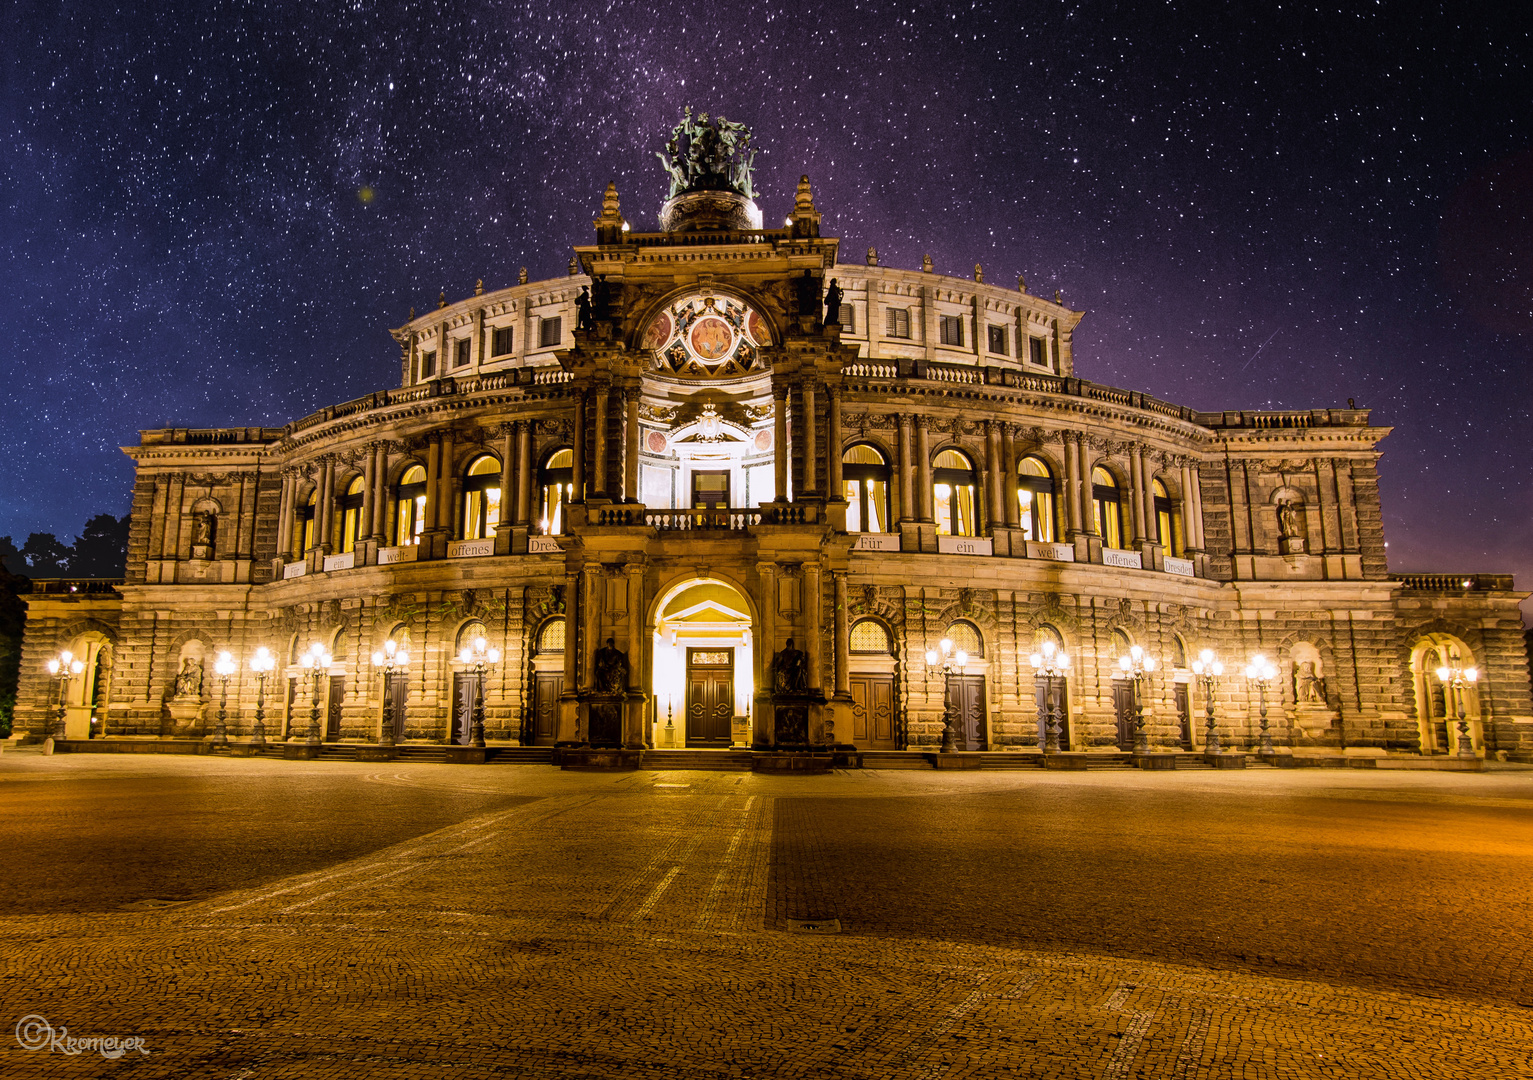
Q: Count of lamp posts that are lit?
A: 12